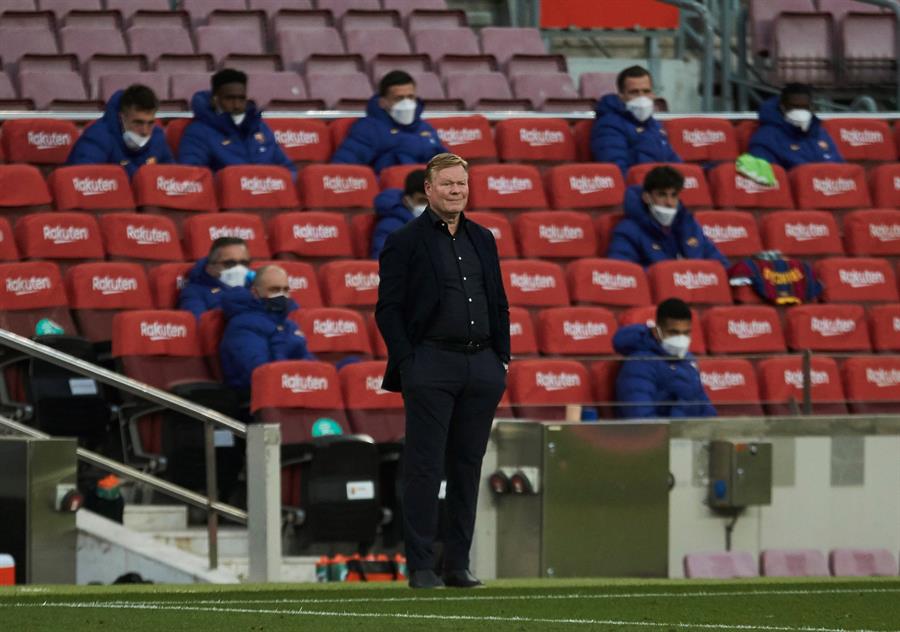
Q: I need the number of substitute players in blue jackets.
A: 10